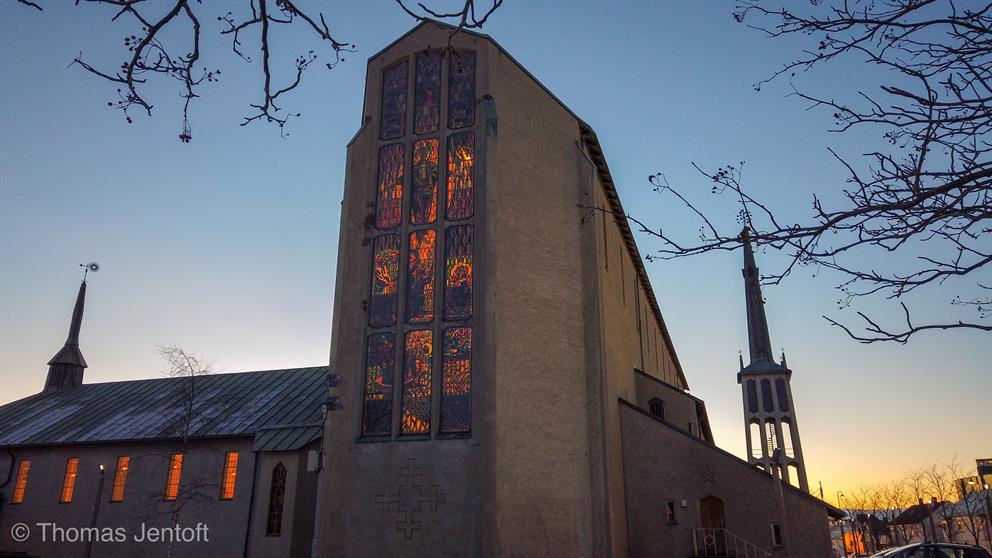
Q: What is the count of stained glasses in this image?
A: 12